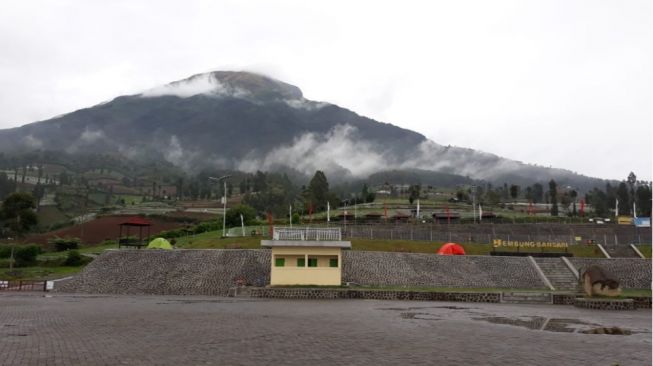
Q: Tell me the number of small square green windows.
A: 4